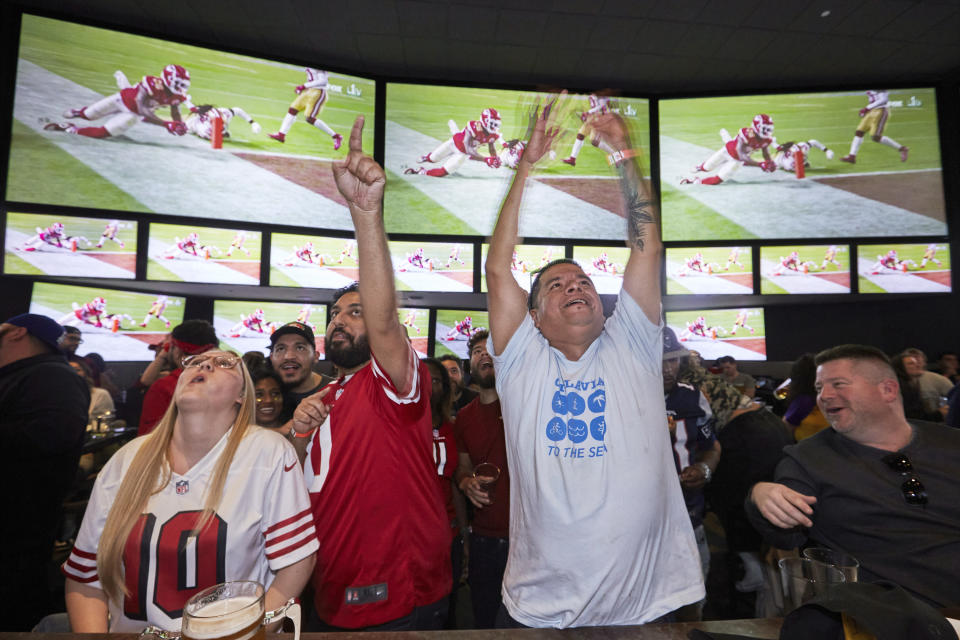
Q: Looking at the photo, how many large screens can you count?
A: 3